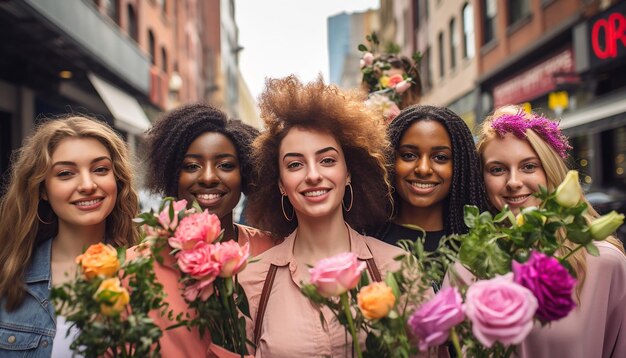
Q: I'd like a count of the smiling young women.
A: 5